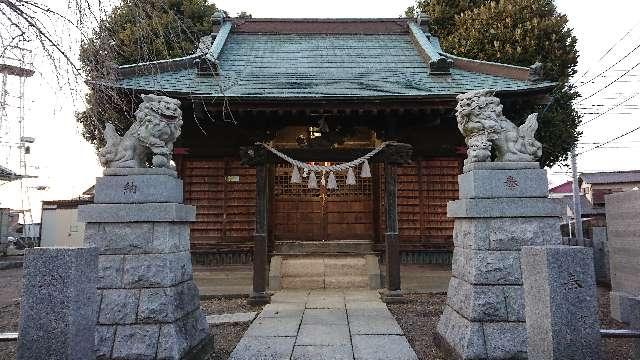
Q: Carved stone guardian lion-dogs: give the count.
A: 2